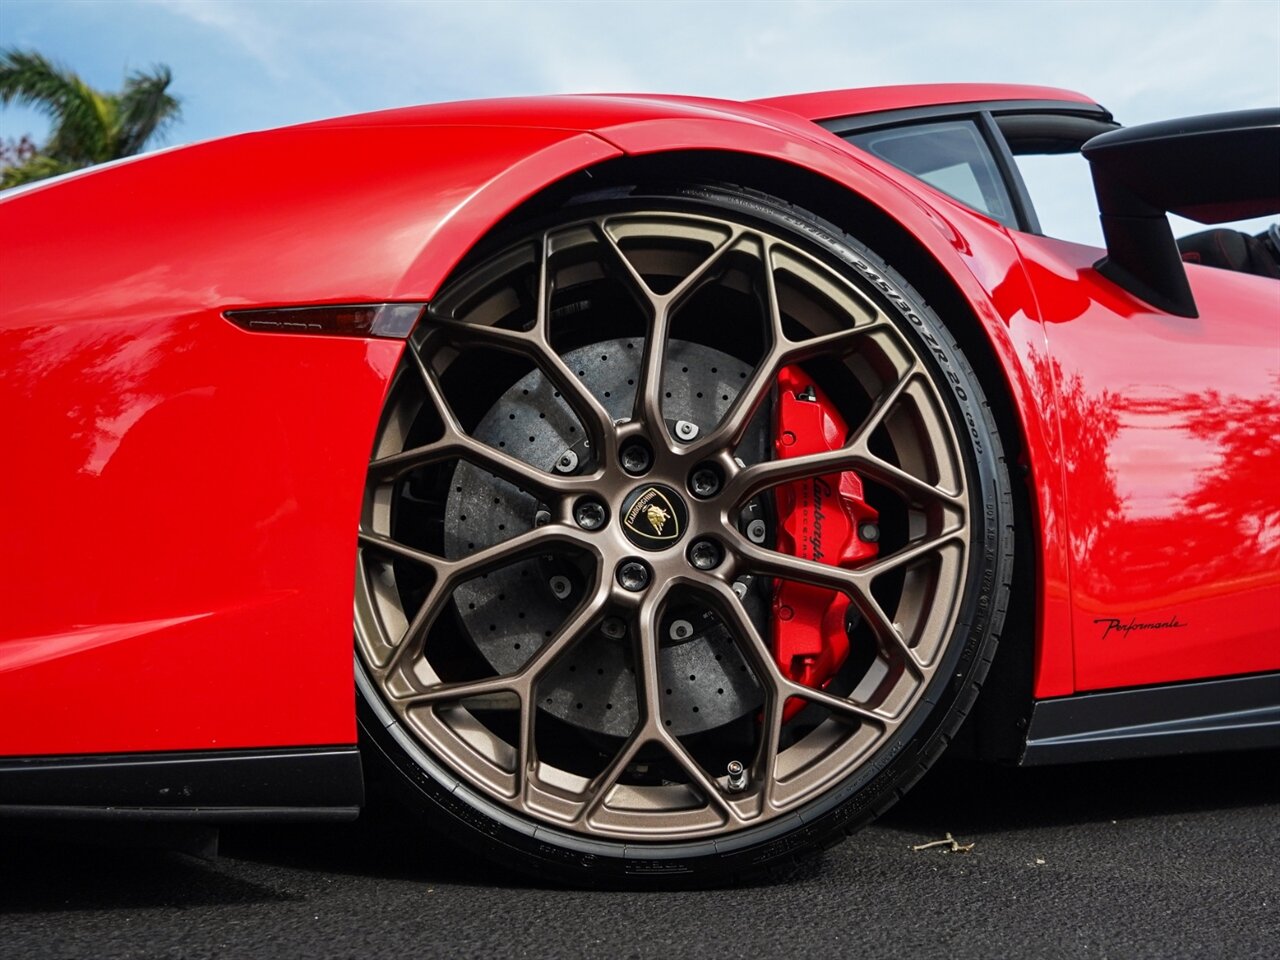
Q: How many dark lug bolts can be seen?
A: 5